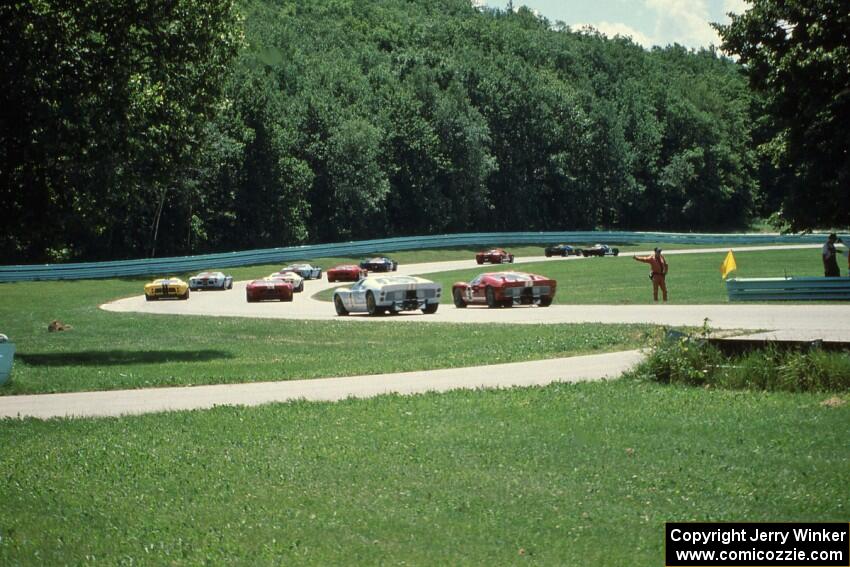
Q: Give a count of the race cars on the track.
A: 12